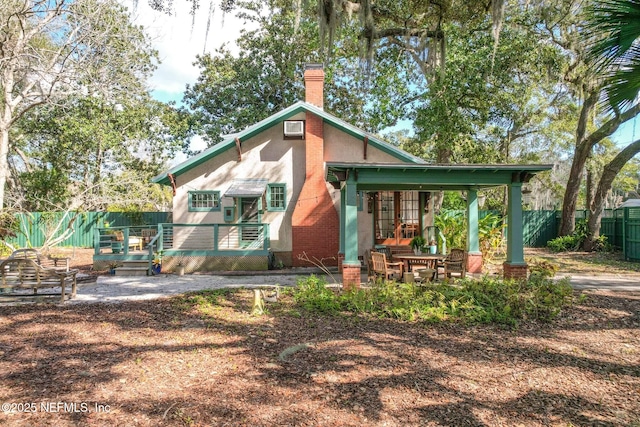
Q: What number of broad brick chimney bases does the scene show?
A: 1